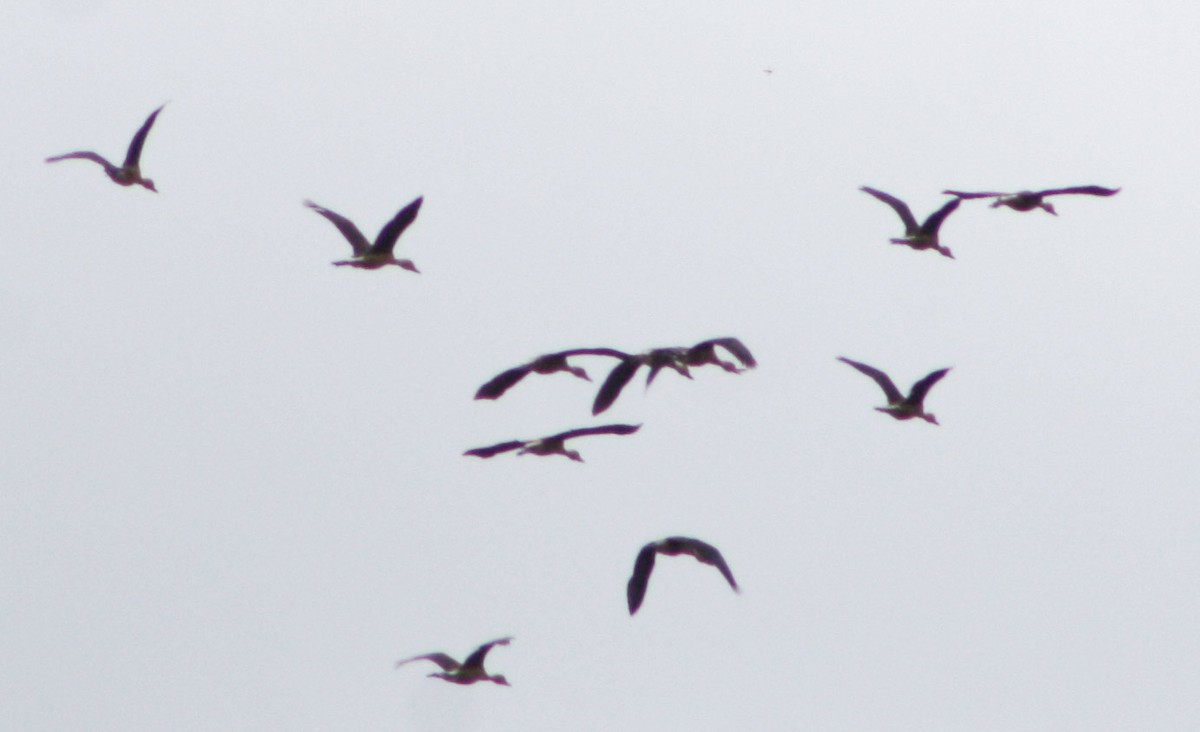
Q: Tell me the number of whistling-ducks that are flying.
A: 11